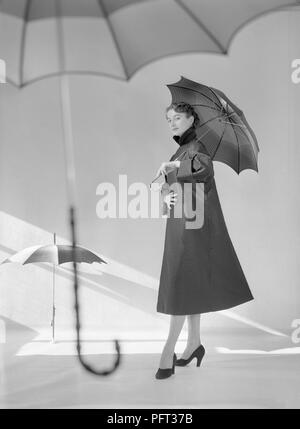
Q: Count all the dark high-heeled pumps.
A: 2